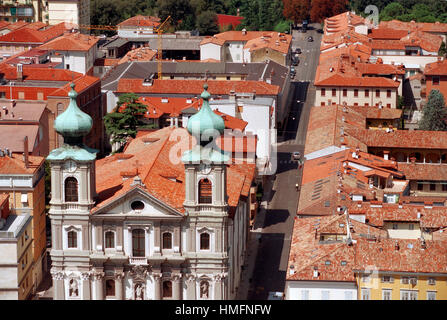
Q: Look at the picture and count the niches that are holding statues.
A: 3